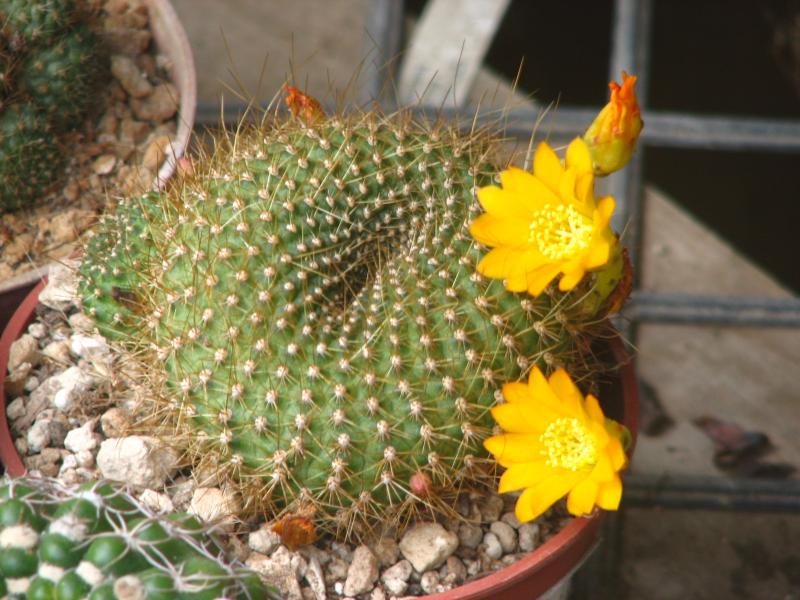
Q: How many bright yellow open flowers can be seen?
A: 2